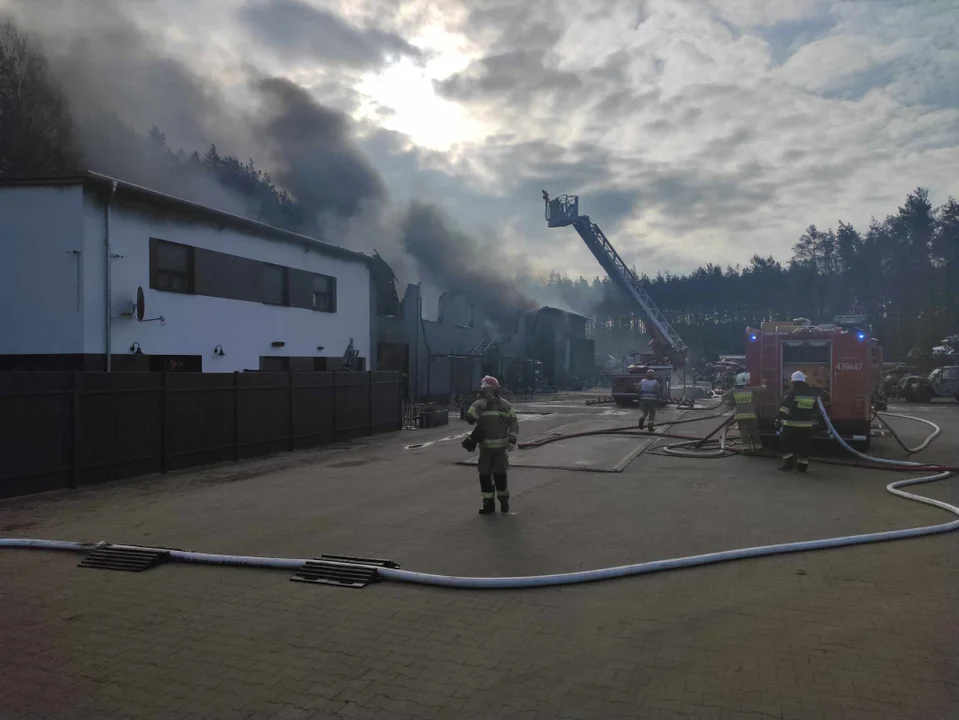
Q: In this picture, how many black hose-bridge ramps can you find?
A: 2